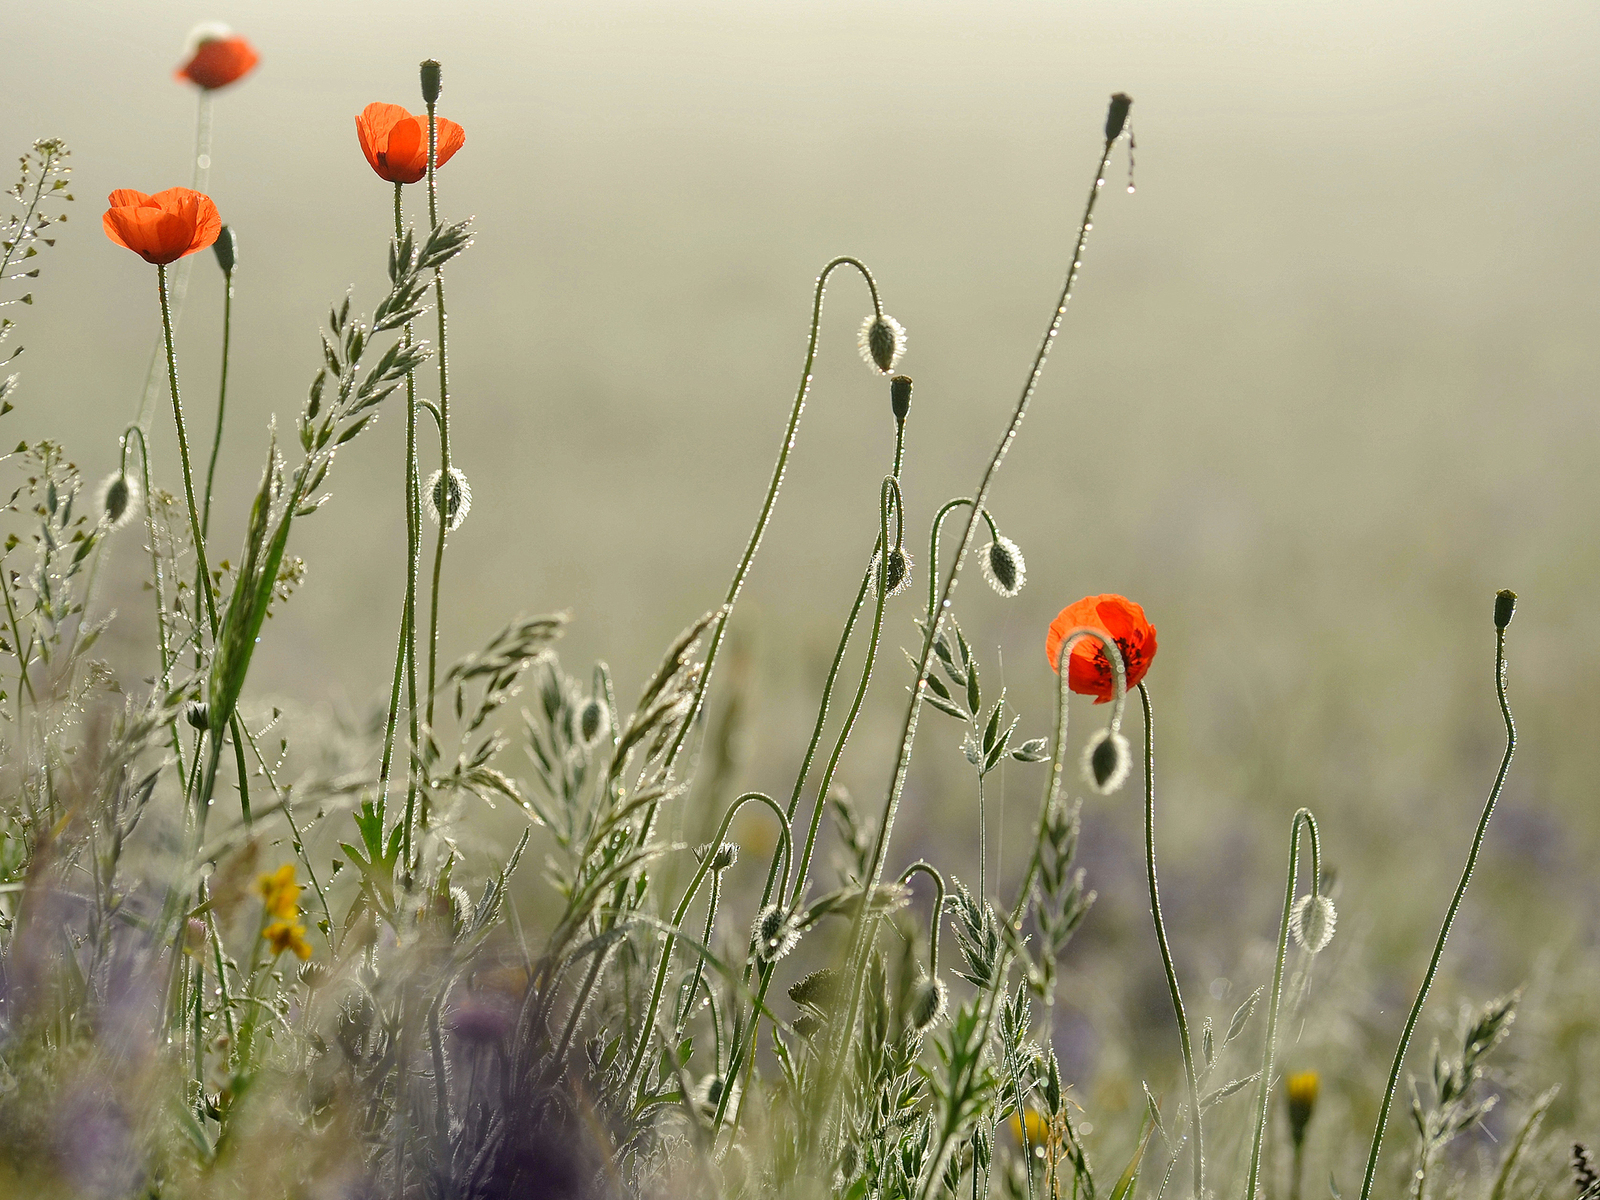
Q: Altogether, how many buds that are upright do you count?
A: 5